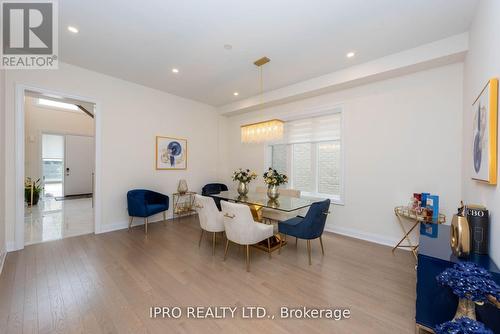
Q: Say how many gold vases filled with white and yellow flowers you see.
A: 2